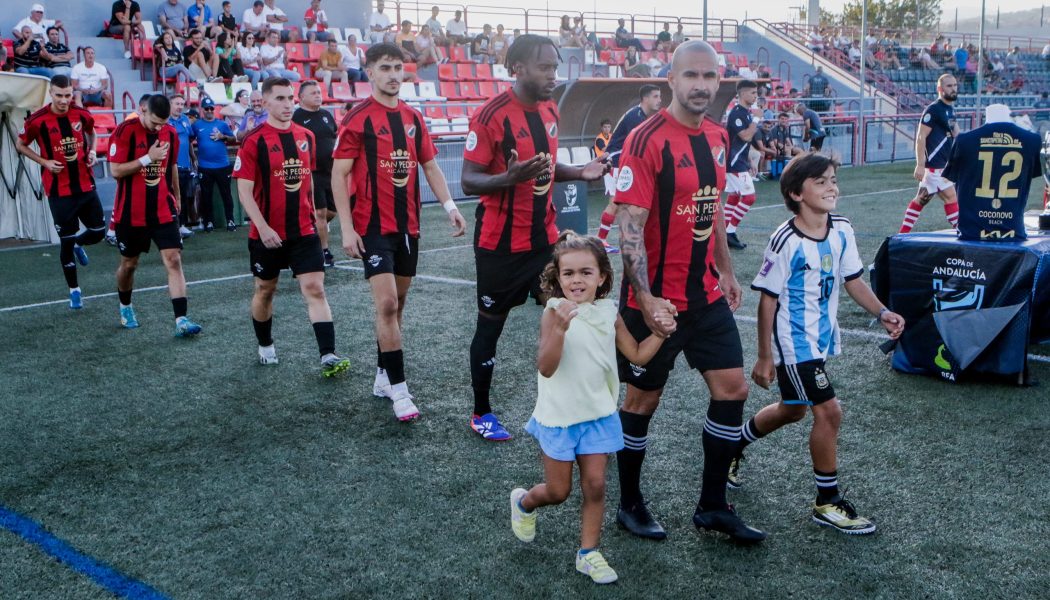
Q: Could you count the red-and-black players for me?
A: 6